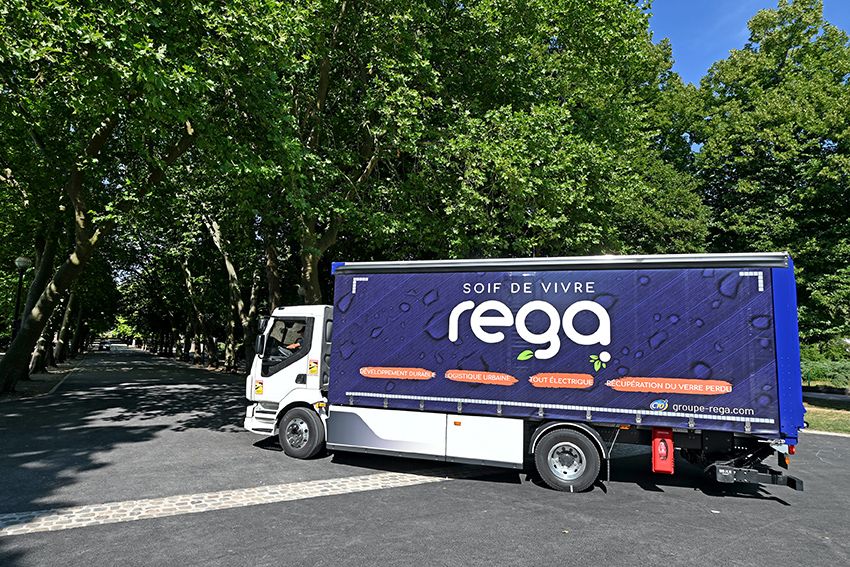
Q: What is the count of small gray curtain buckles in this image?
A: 10